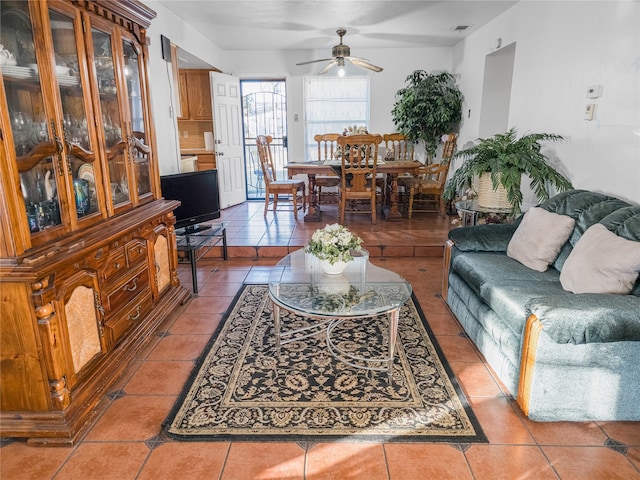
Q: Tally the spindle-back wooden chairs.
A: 5